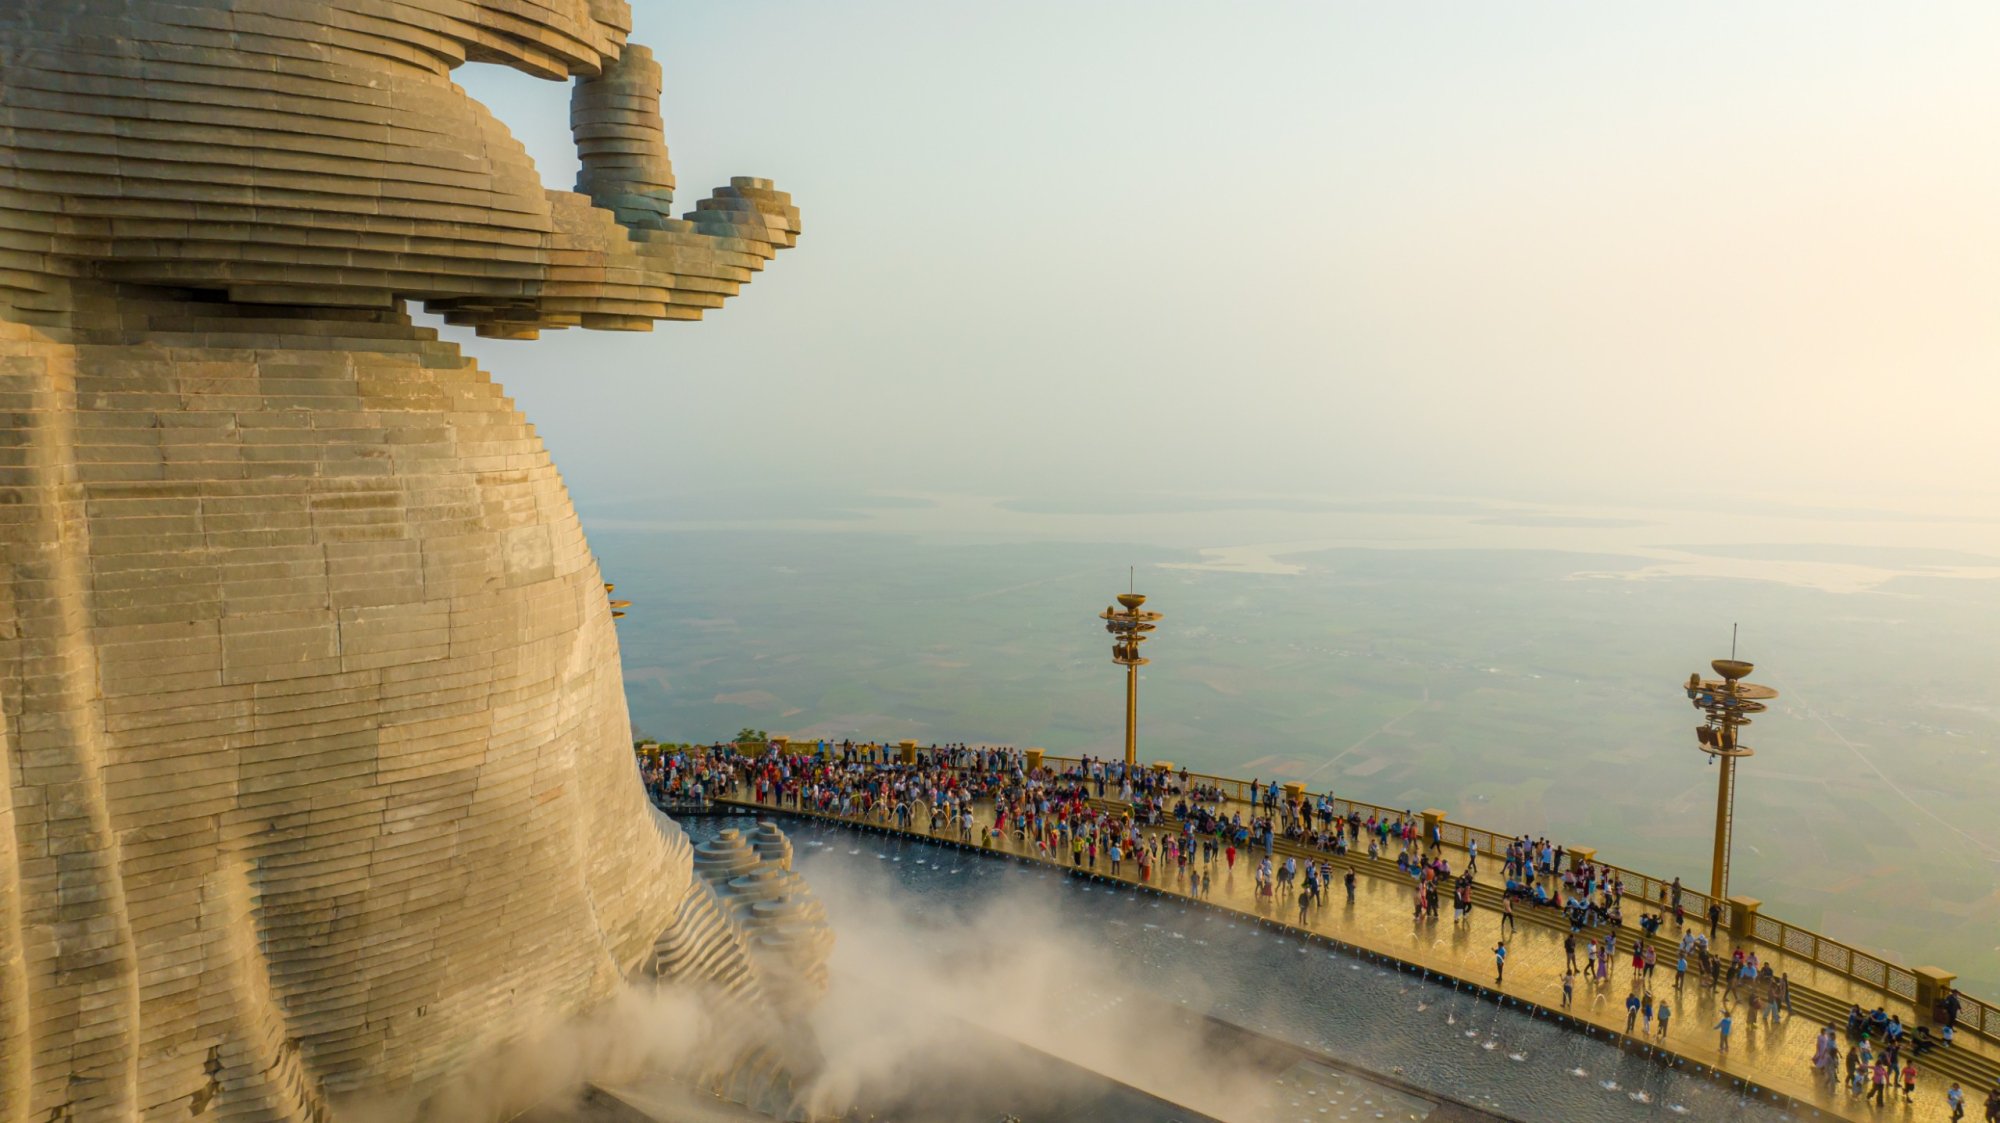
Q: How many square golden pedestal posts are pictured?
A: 10